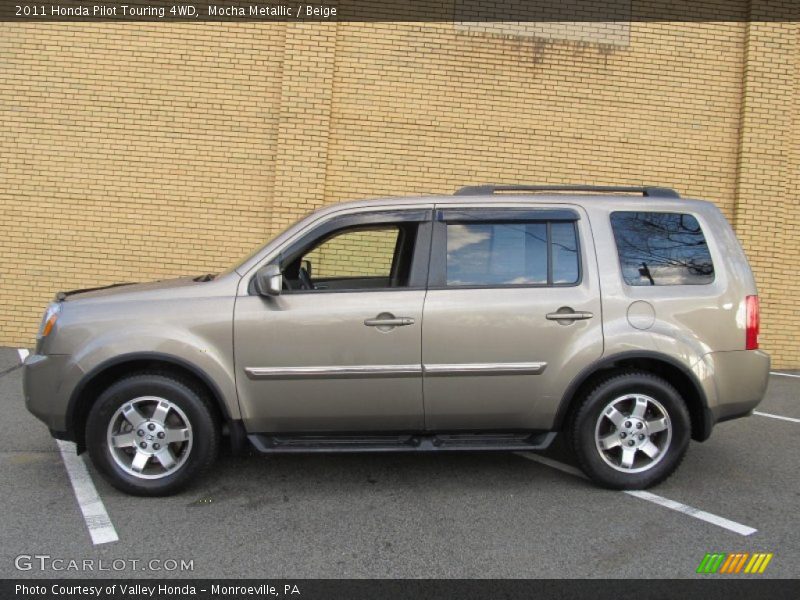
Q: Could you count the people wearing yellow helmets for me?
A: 0